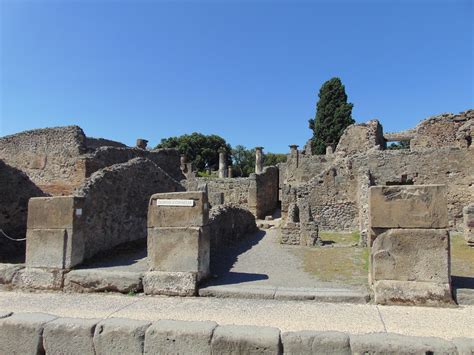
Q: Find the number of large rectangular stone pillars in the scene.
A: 3